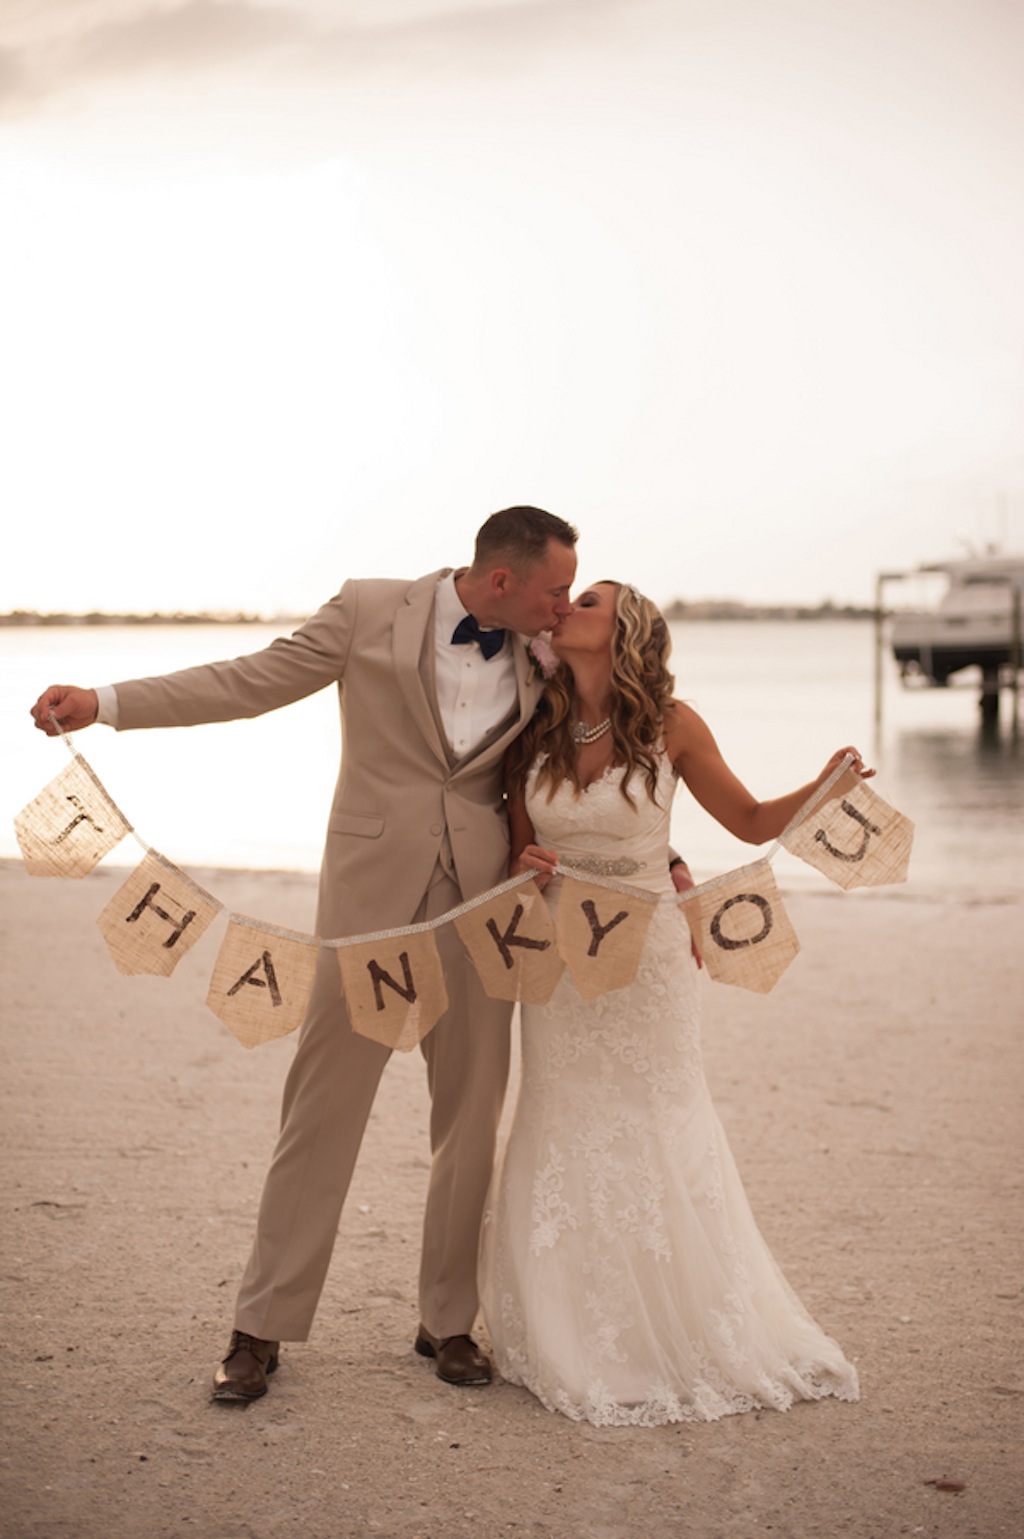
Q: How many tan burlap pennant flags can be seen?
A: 8